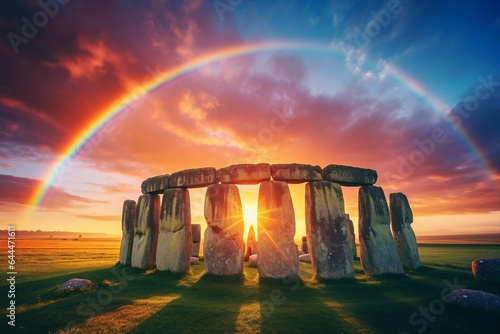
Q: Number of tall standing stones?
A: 8